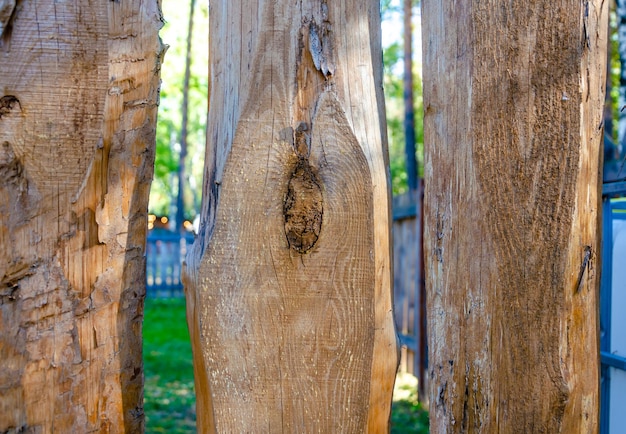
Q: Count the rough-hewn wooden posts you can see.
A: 3